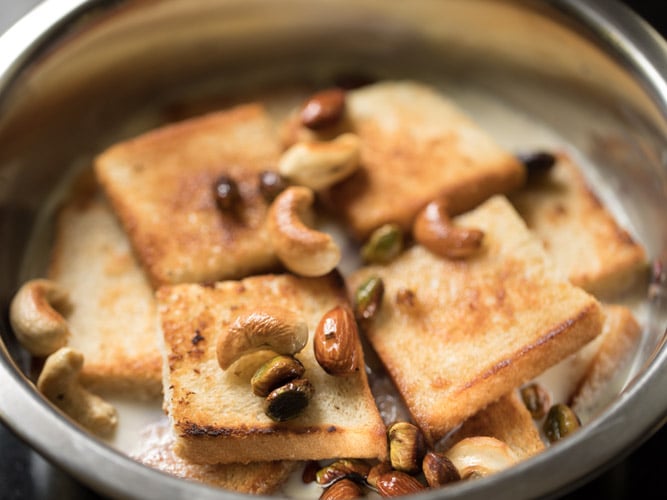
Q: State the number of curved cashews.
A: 7